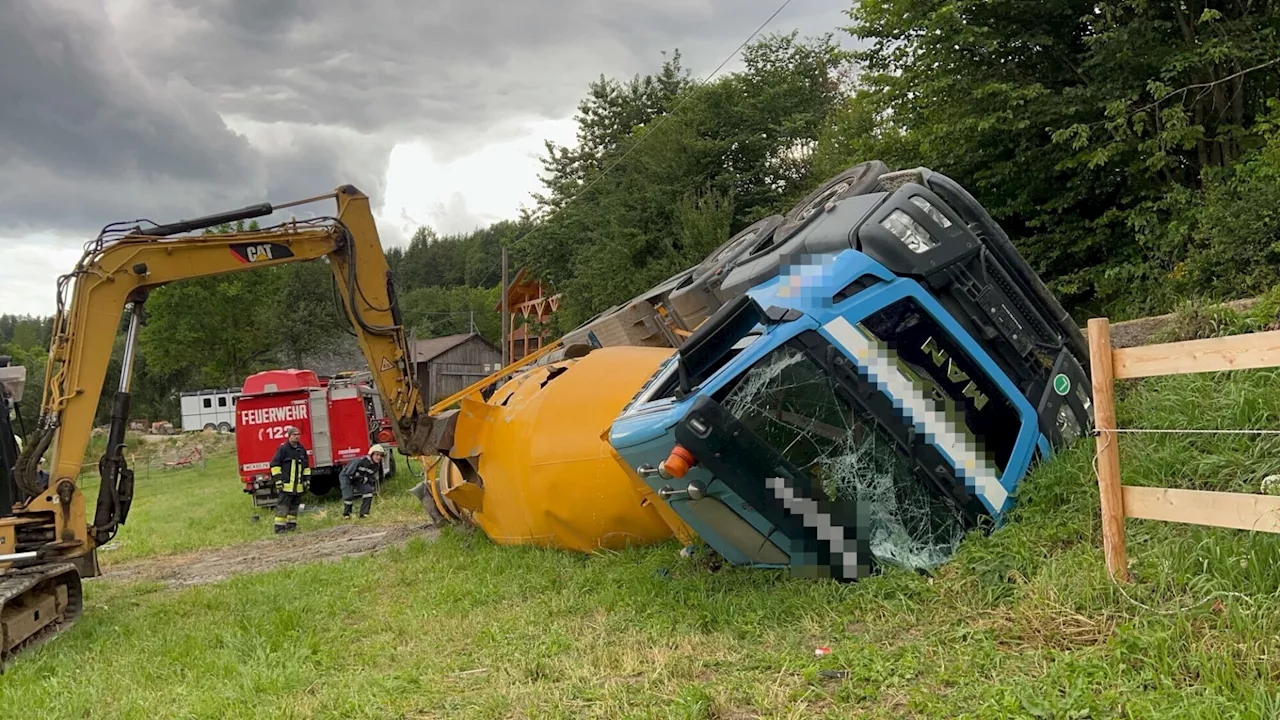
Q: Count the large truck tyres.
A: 2